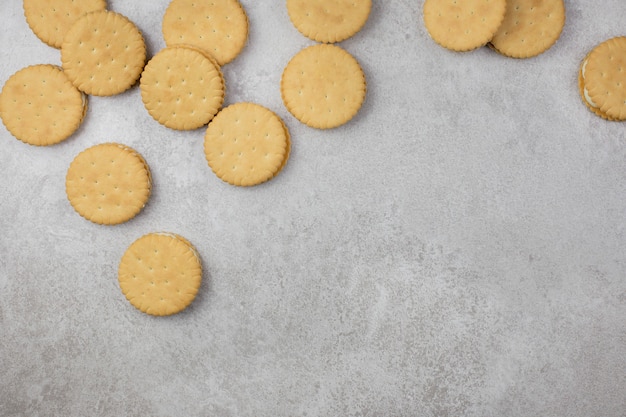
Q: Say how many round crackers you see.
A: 13